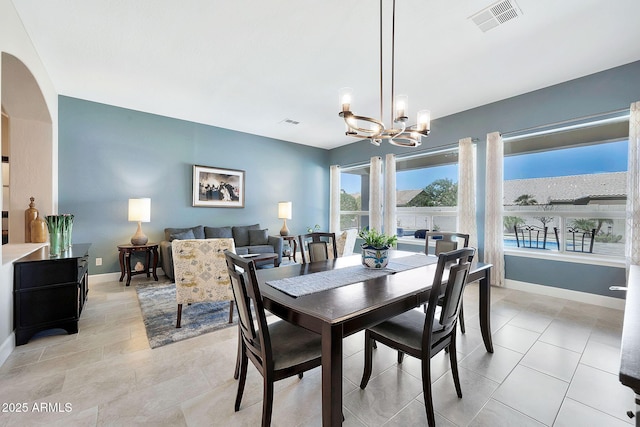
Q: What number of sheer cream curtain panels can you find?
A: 6